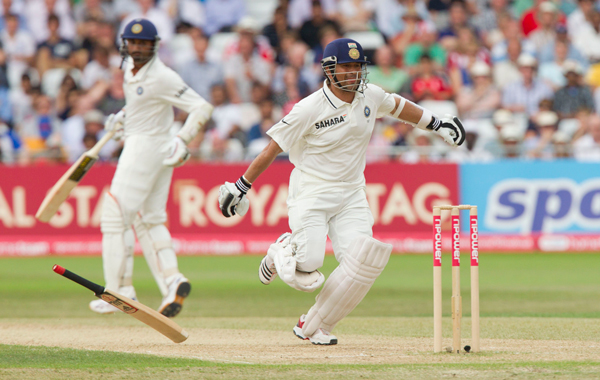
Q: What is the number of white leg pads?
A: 4